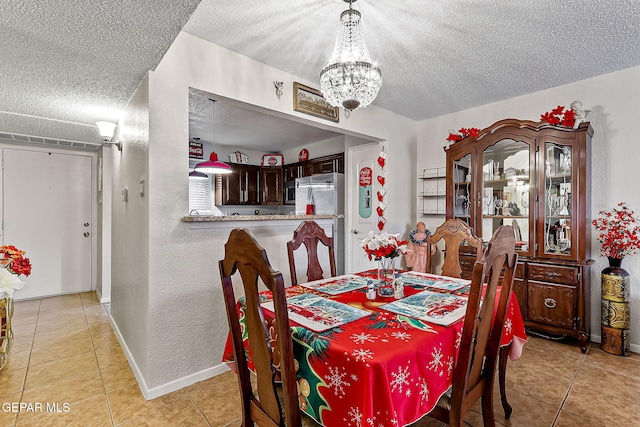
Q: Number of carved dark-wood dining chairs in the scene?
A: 4